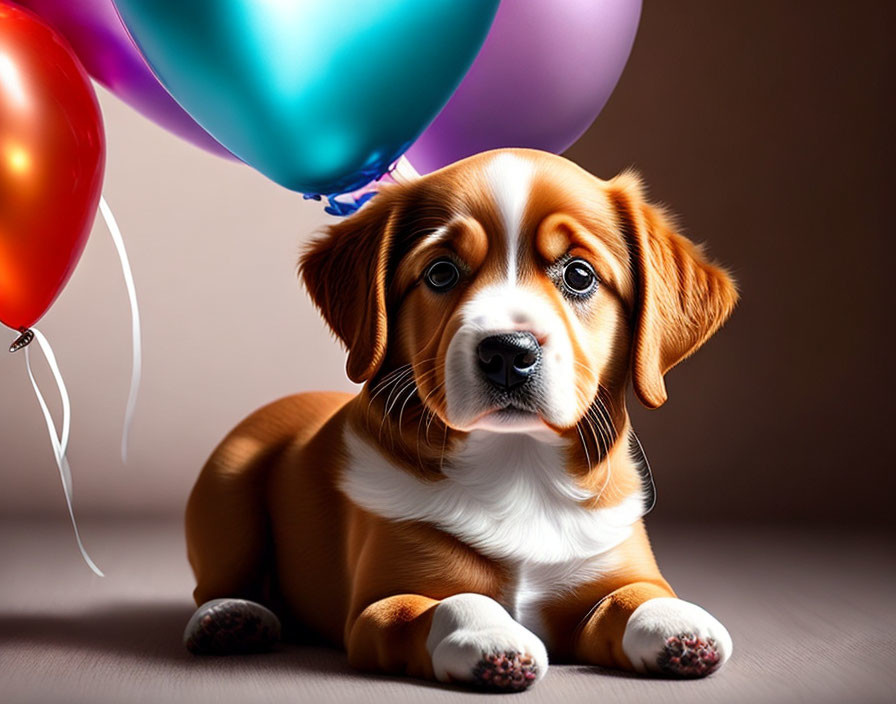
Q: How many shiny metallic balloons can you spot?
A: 4